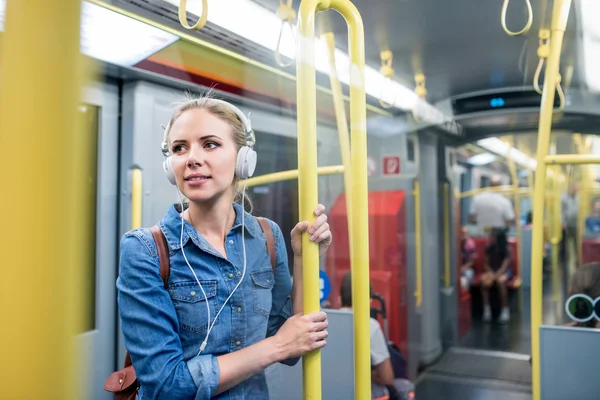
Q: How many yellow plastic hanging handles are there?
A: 7